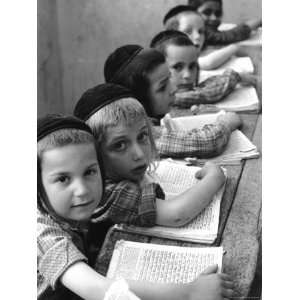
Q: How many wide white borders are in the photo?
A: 2